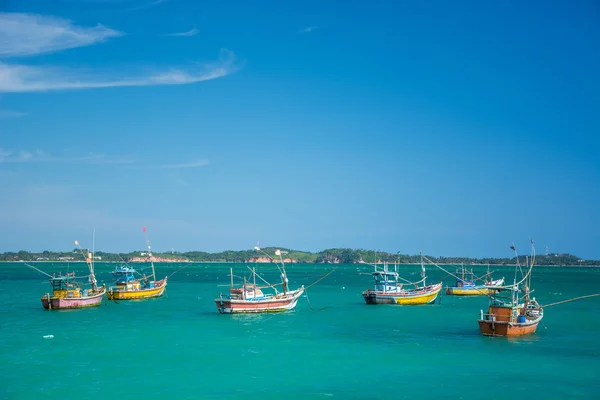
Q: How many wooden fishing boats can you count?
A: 6